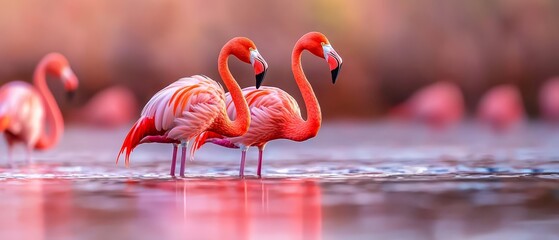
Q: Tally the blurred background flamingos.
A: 5